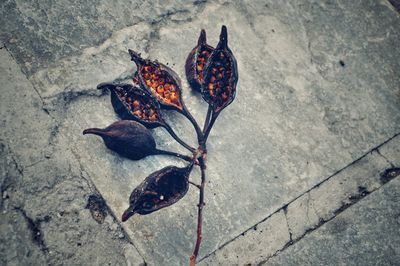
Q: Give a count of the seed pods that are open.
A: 5